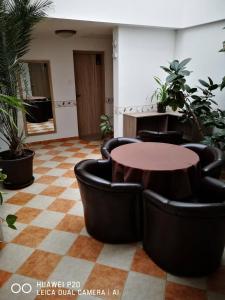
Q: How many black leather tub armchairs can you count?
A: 5